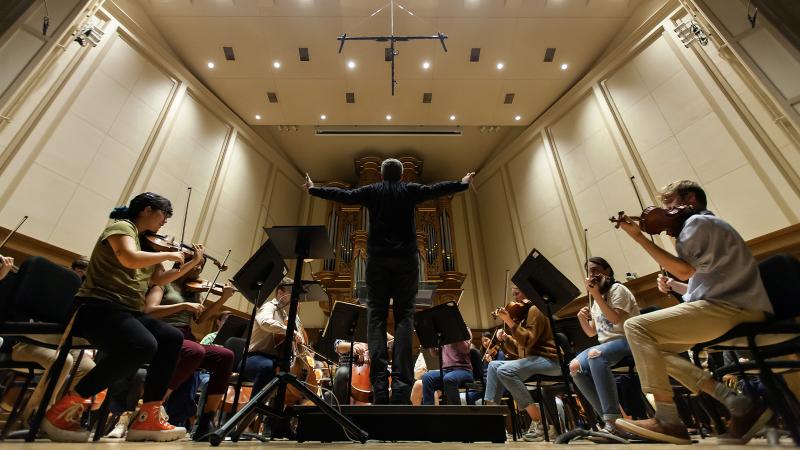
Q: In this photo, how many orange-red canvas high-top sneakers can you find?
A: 2